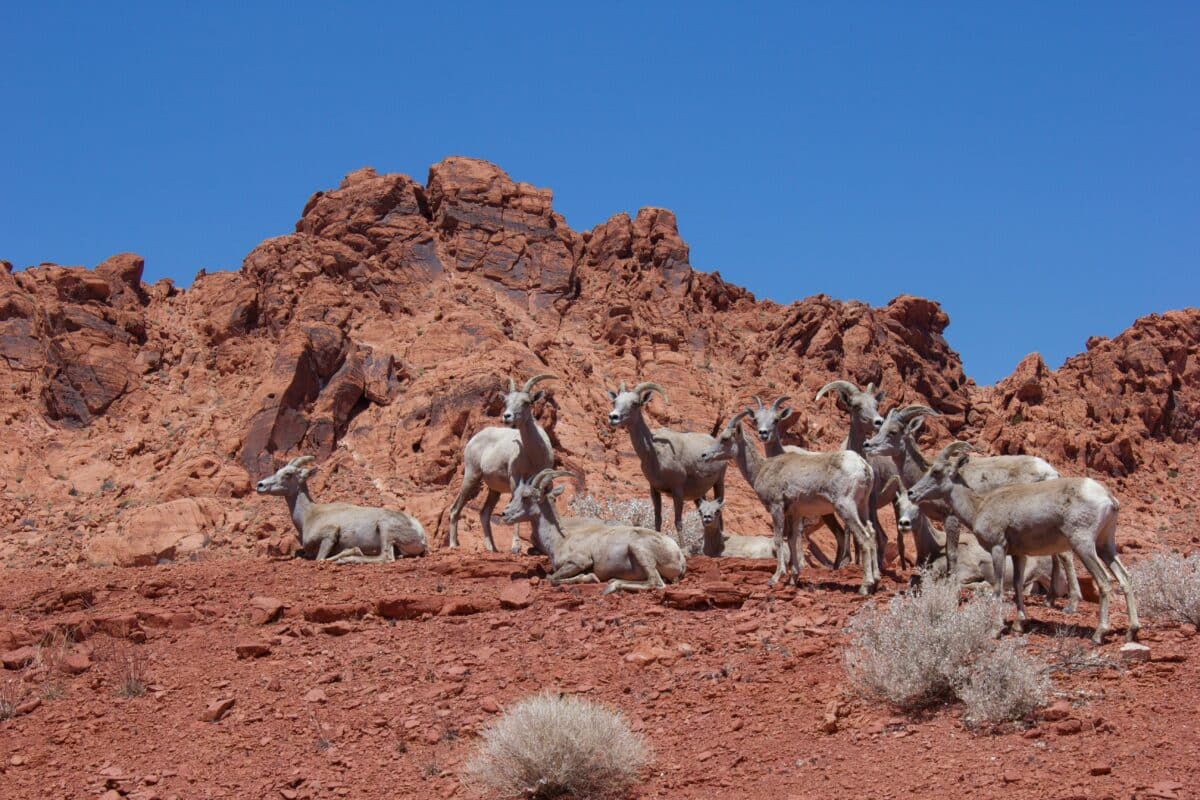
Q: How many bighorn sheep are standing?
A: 7